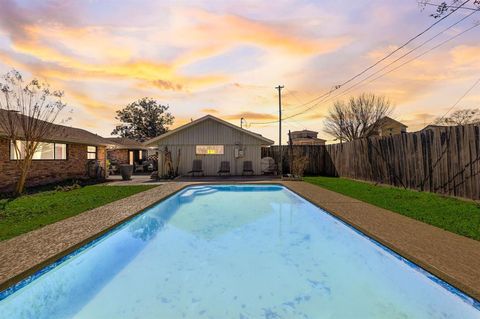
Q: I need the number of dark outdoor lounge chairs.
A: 3